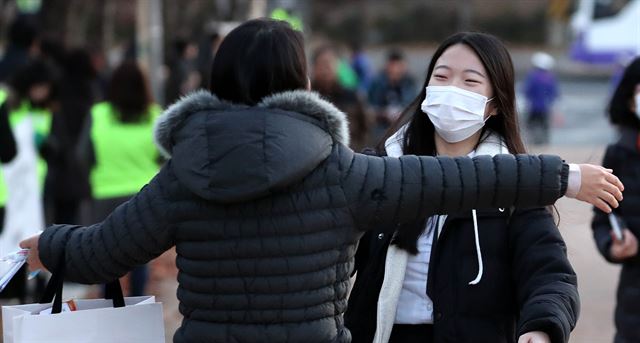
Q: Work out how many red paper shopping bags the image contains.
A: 0